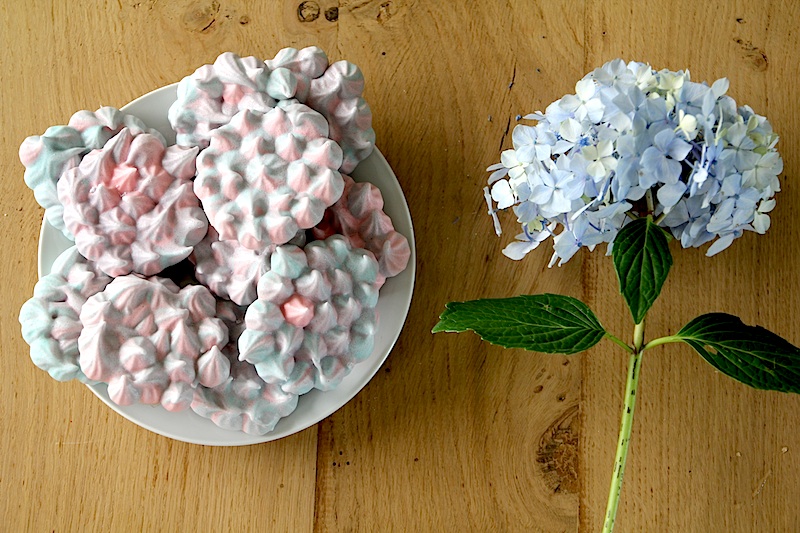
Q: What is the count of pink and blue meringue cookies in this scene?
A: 11